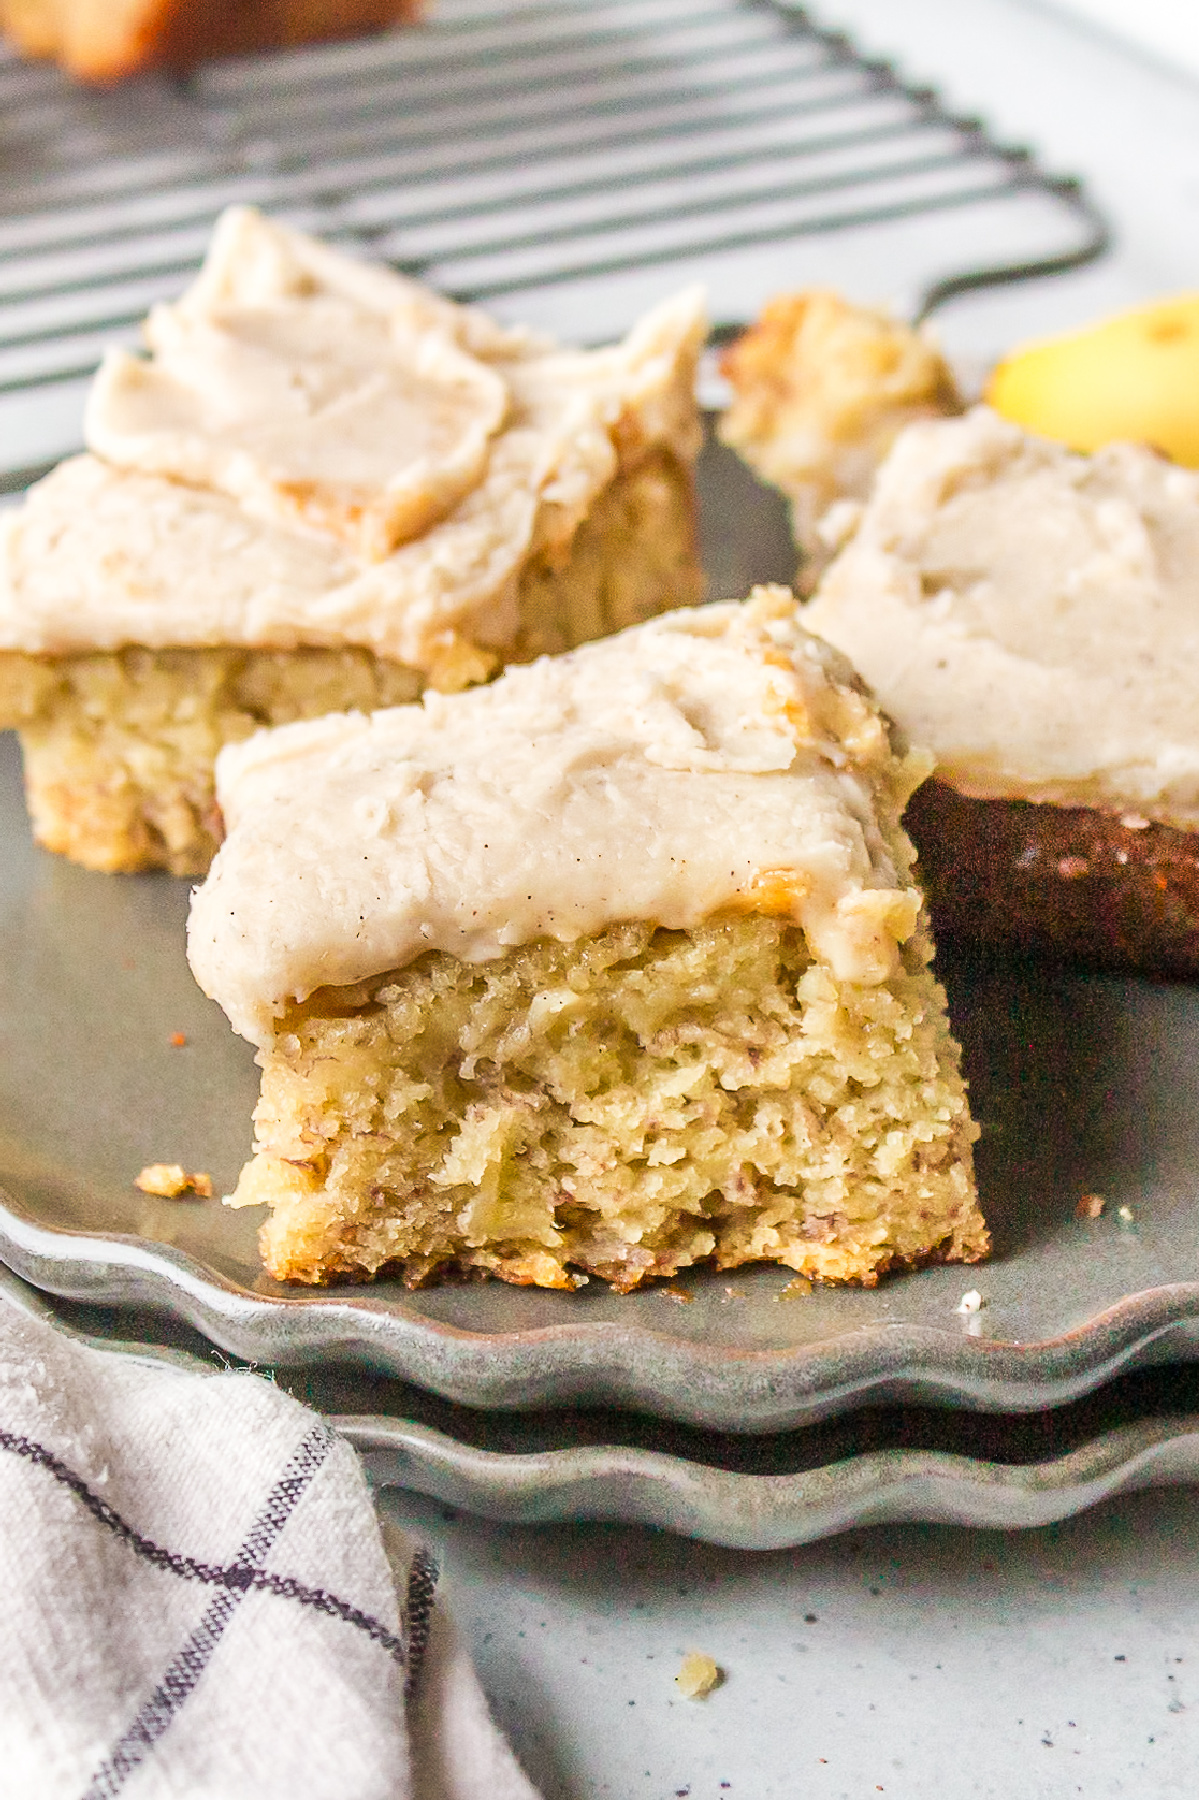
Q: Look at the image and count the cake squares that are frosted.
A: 3